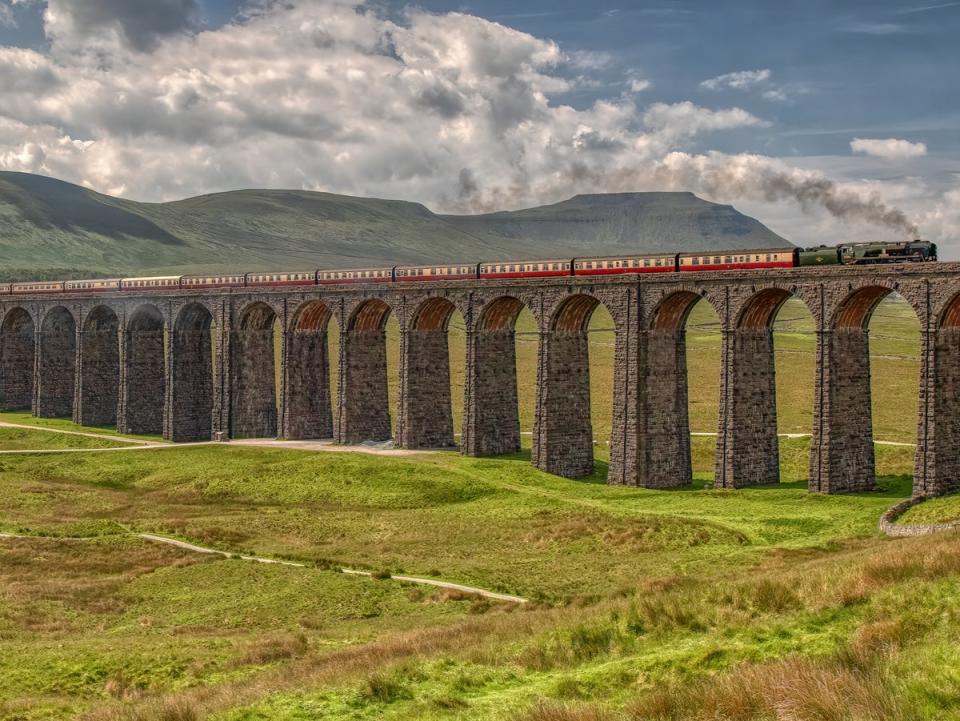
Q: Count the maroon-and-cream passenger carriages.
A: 11